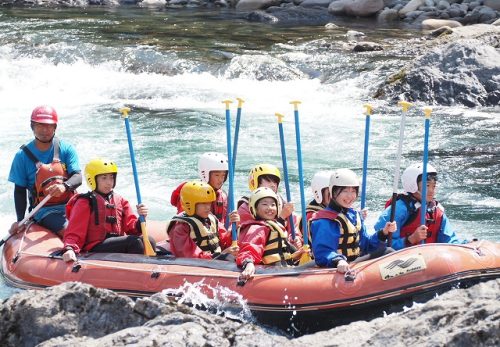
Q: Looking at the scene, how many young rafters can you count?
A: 8